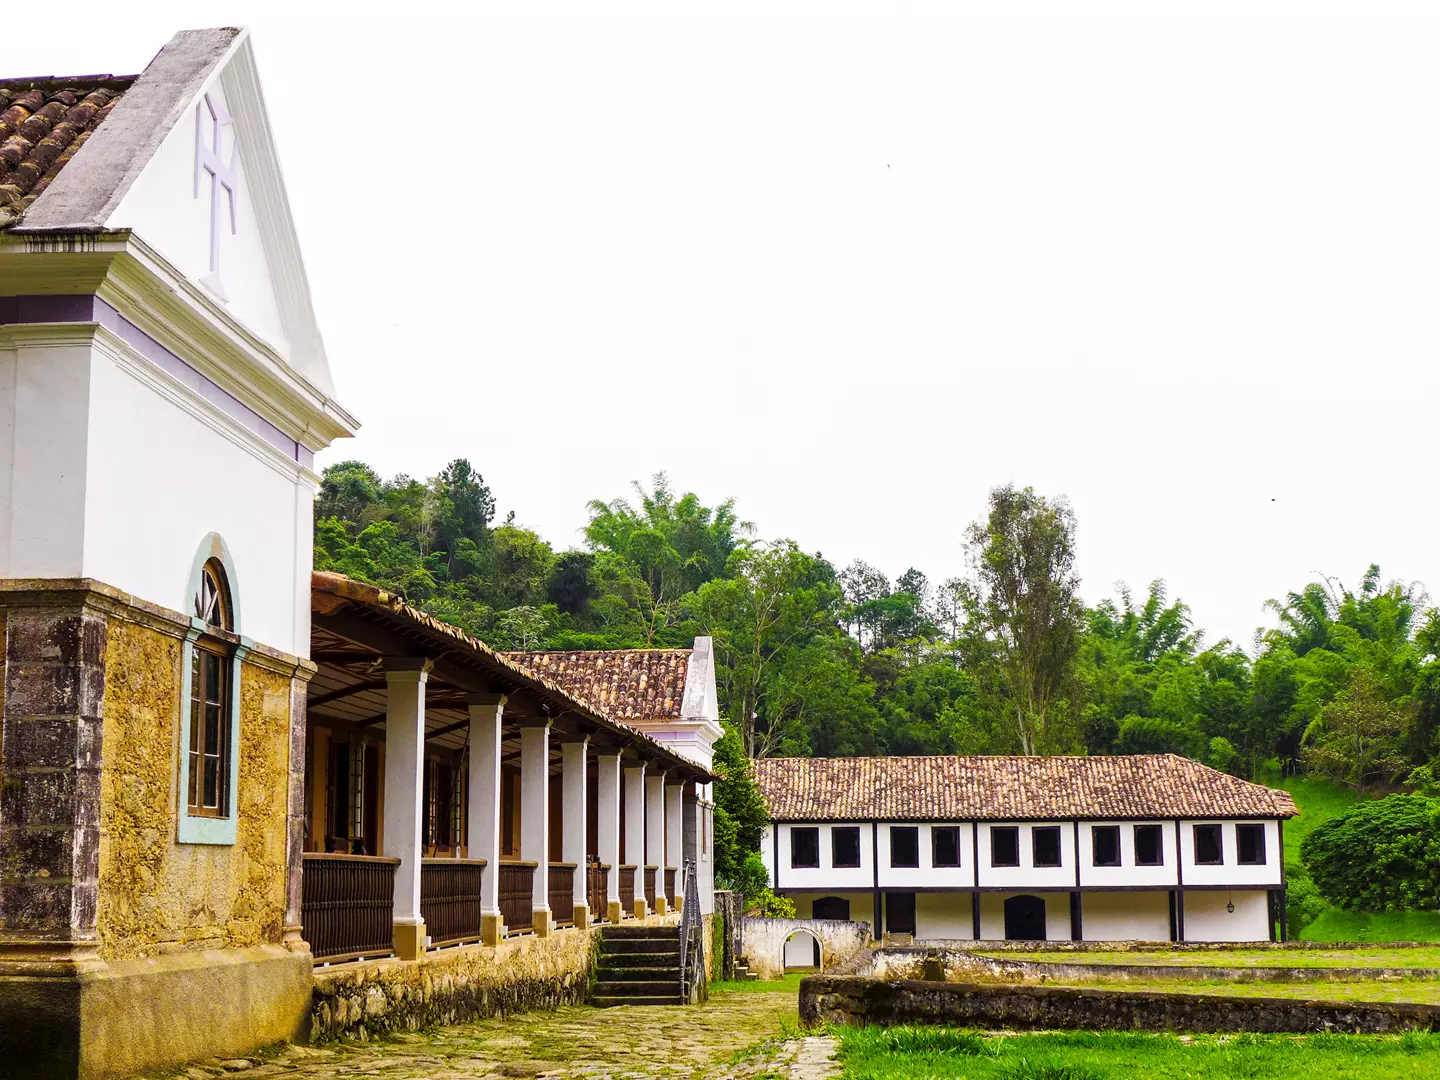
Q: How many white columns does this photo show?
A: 8